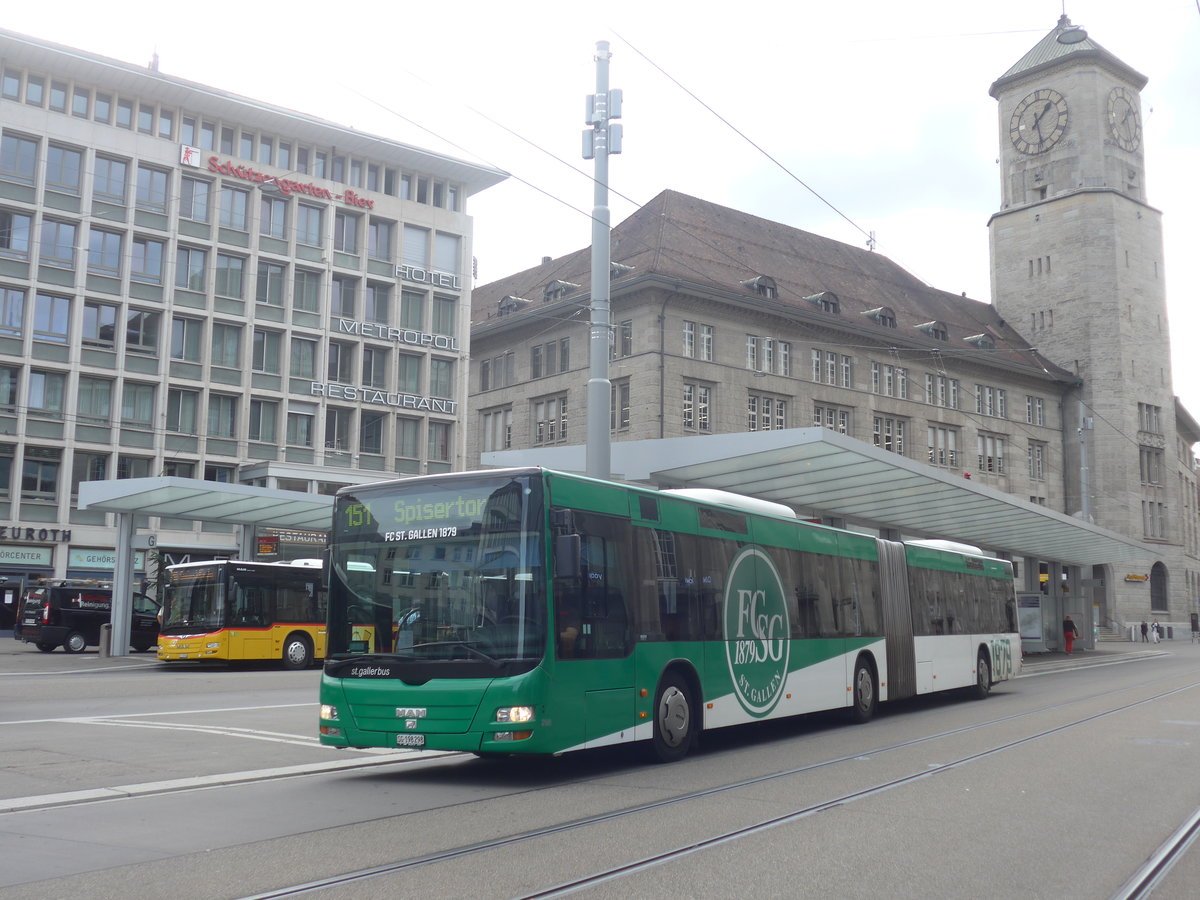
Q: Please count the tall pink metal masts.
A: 0